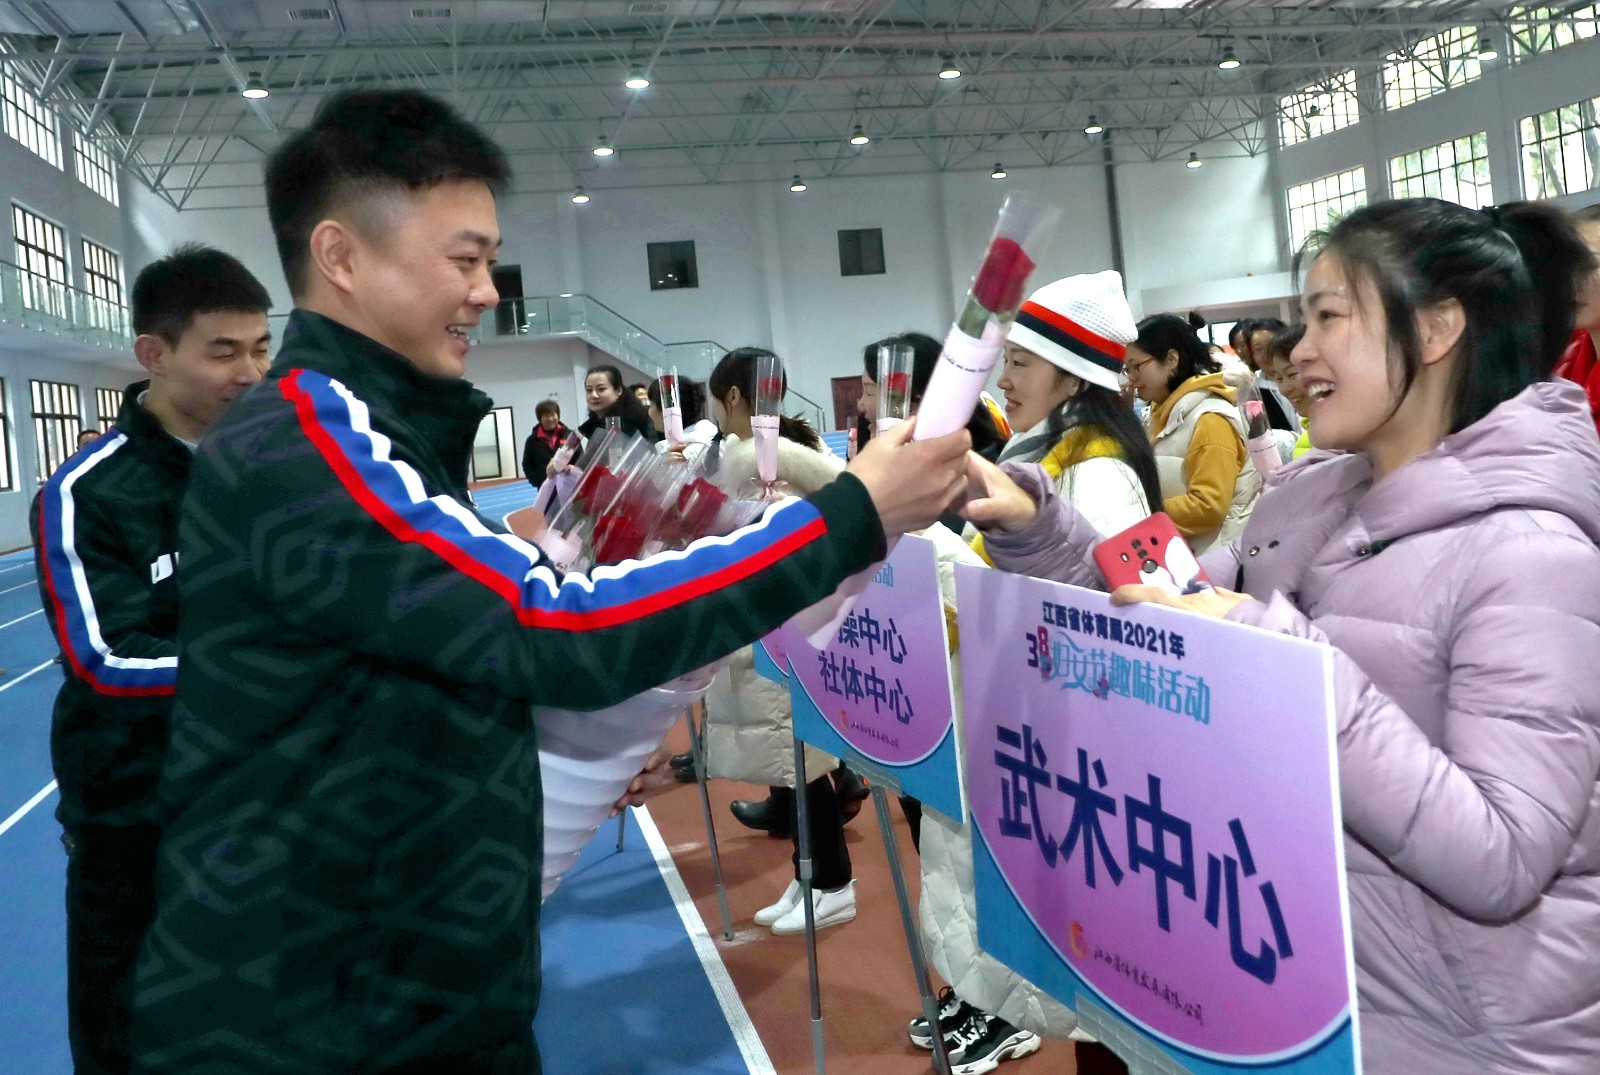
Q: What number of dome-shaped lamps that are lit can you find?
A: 13